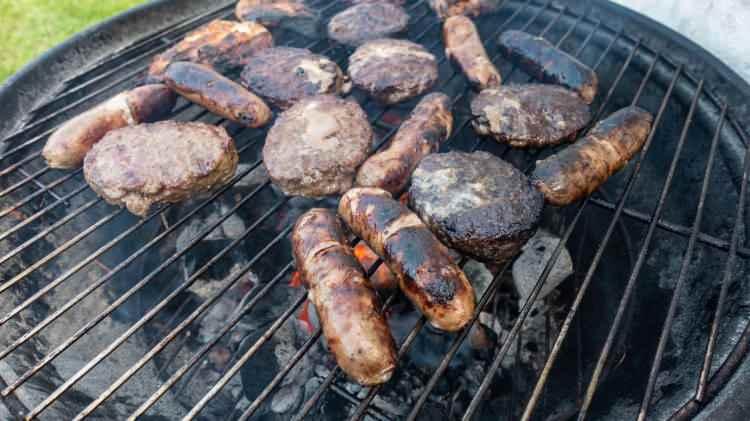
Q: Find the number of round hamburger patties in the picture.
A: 7